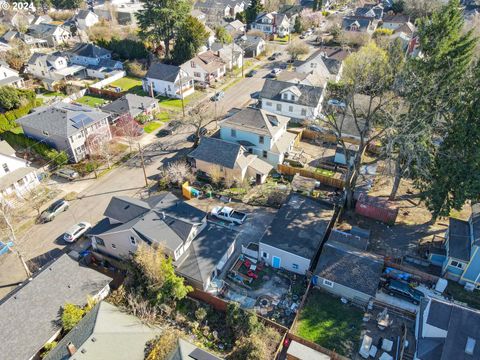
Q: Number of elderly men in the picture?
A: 0